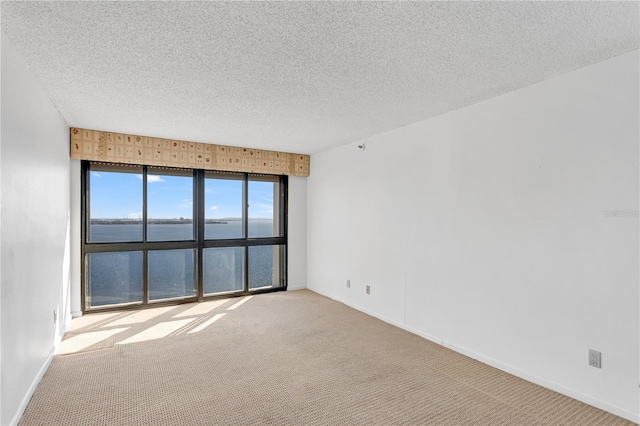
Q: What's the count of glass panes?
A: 8